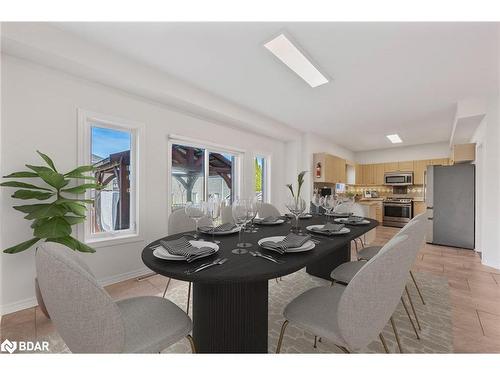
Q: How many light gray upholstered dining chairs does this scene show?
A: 8